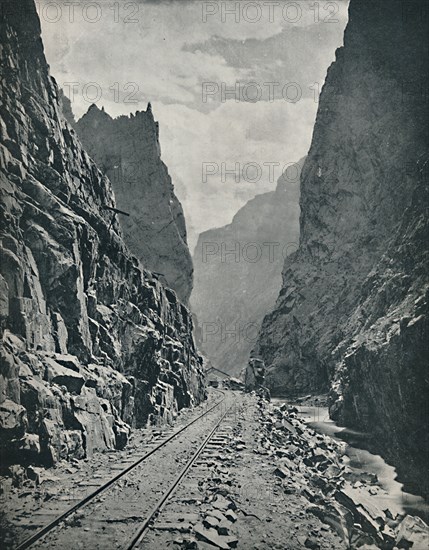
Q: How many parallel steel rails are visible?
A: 2